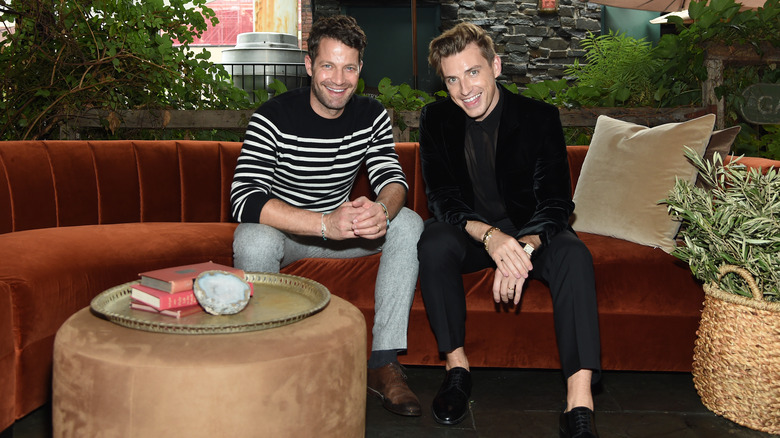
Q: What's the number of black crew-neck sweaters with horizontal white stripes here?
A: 1